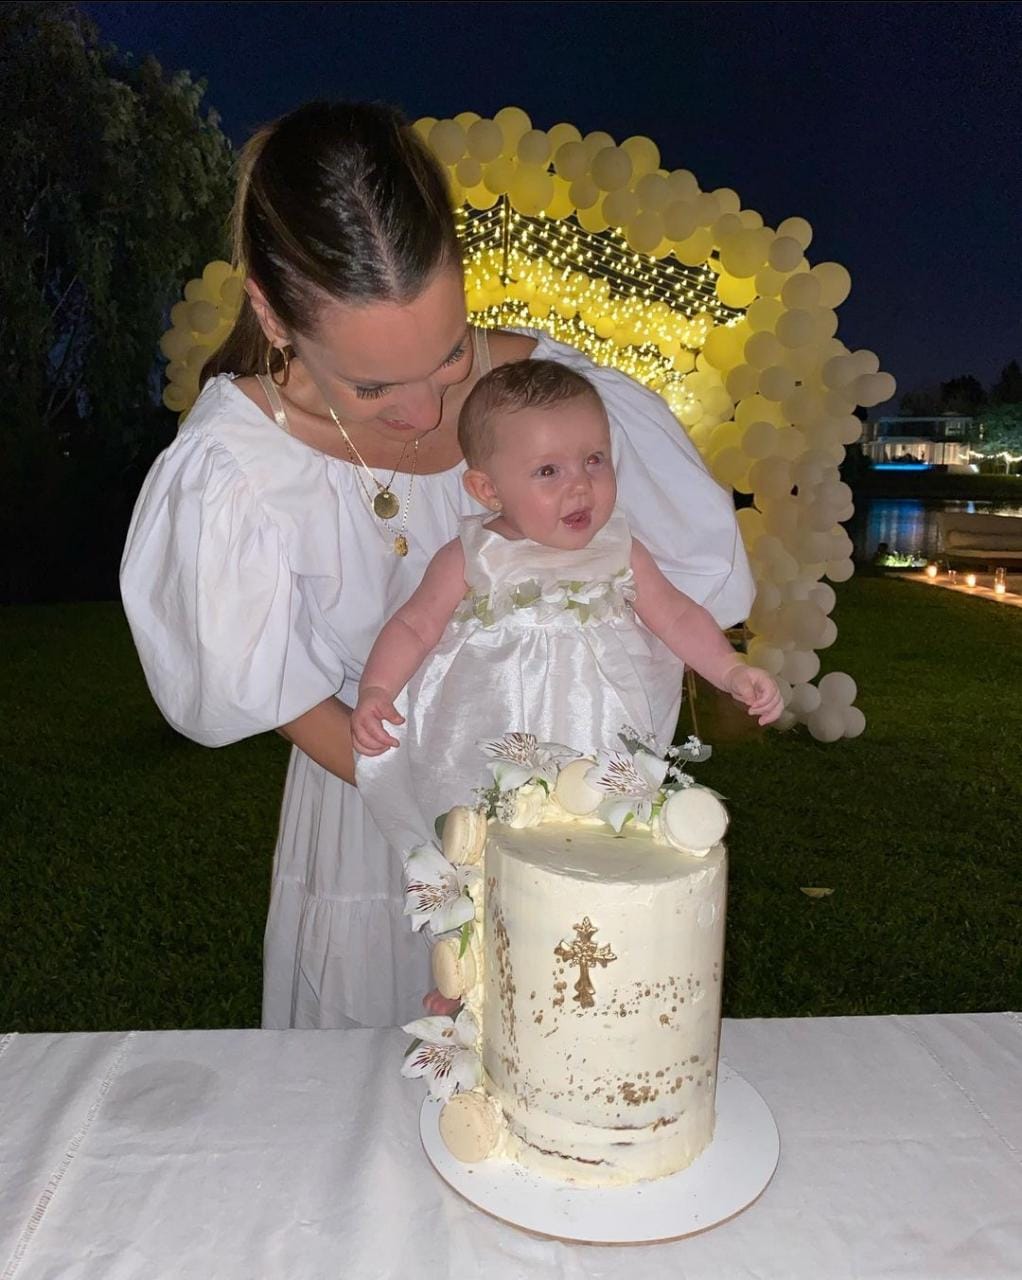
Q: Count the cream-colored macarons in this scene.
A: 5